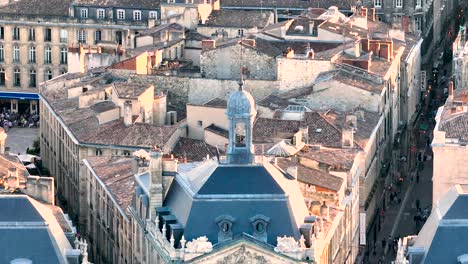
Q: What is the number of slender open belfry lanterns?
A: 1